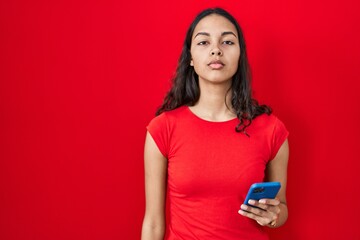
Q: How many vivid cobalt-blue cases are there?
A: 1